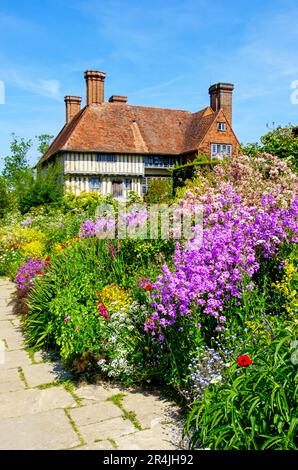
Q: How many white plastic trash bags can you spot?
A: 0